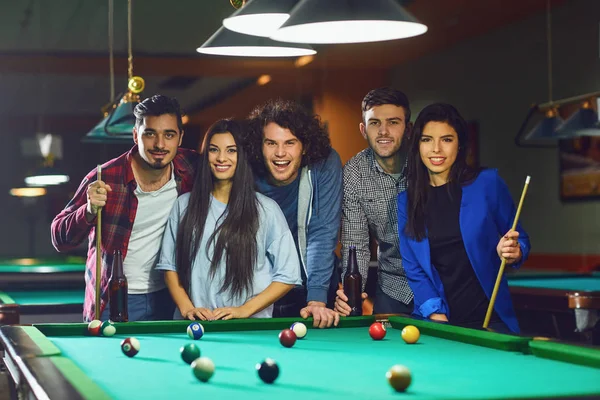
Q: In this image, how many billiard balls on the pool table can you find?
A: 12